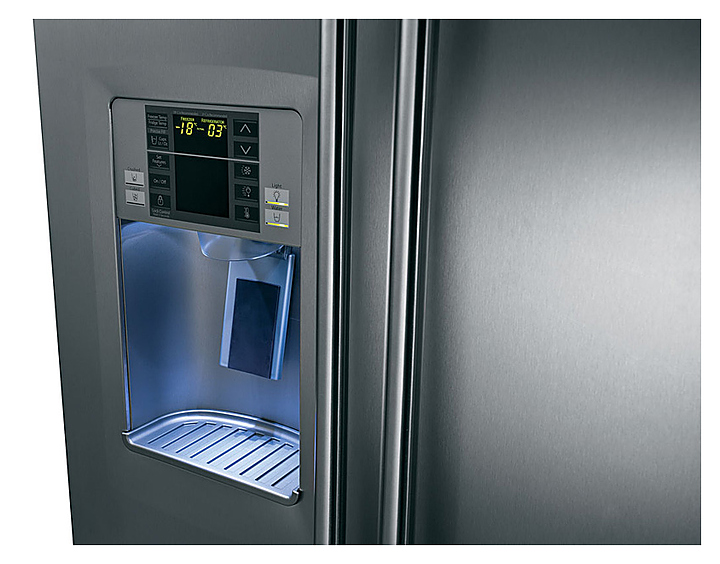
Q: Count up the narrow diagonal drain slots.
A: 9